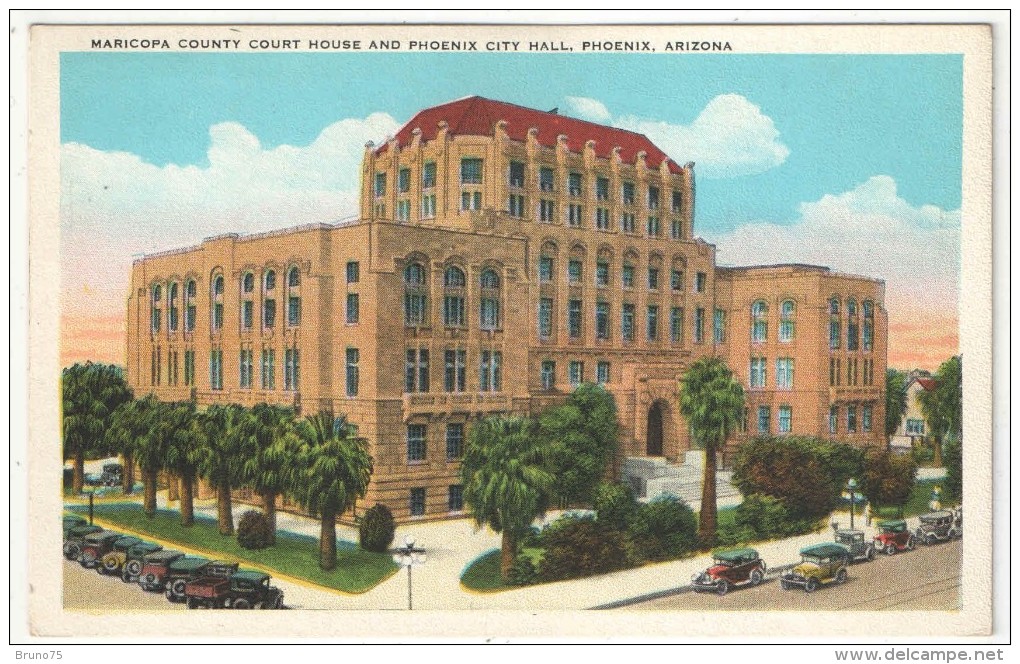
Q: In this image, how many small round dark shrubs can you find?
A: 2